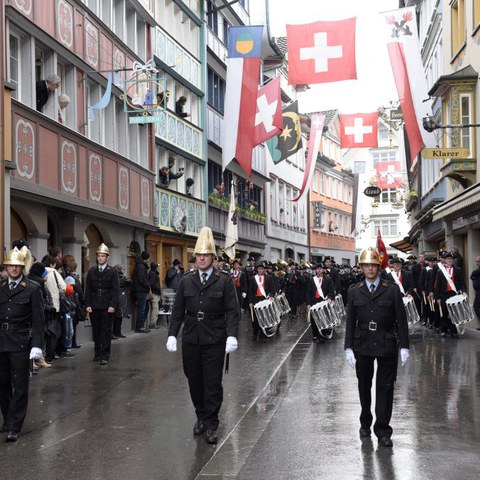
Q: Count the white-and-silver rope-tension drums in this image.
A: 6